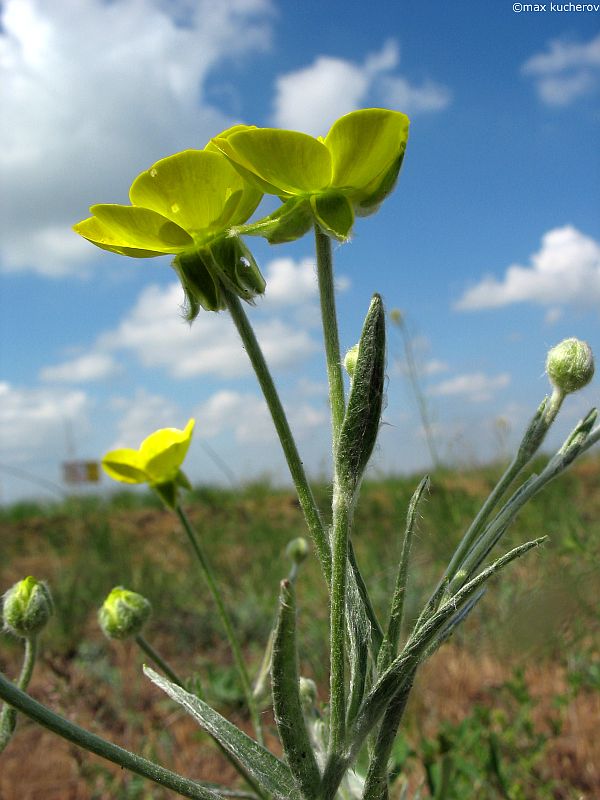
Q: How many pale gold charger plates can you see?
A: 0